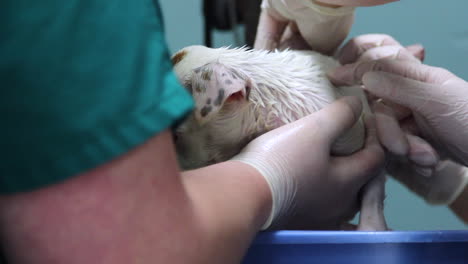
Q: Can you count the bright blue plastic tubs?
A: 1